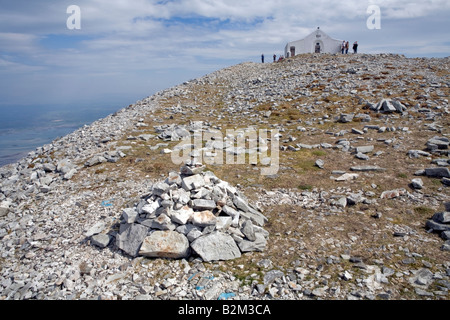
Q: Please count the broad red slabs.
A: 0